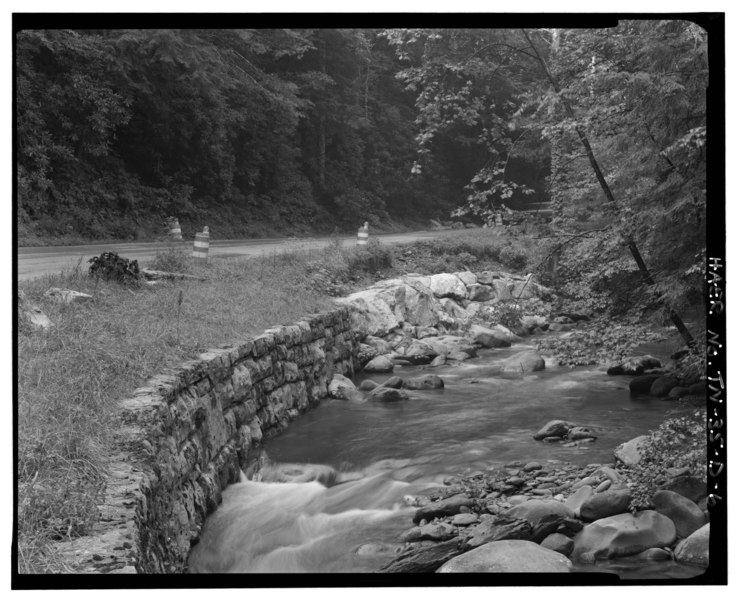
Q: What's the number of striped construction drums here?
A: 3